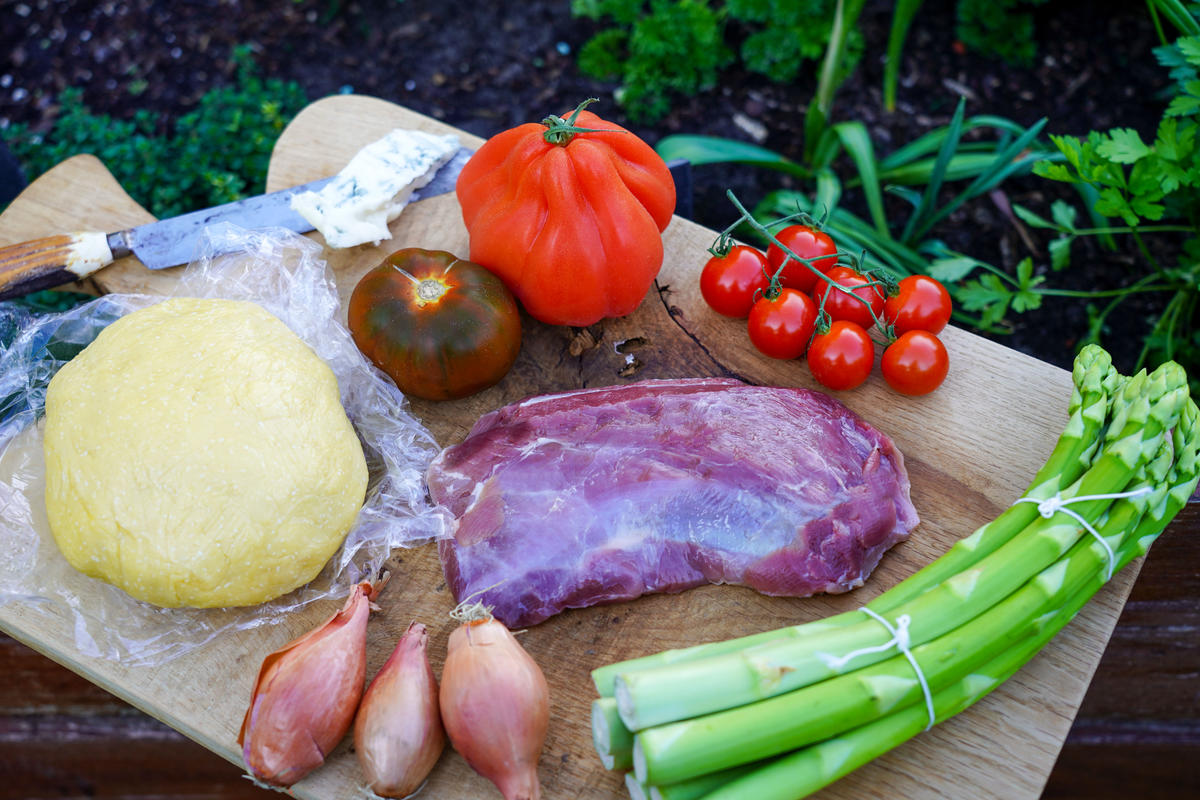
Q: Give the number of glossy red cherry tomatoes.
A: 7